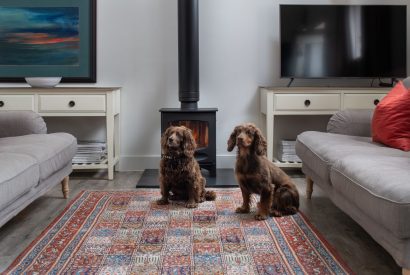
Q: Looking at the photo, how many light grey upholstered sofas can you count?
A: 2